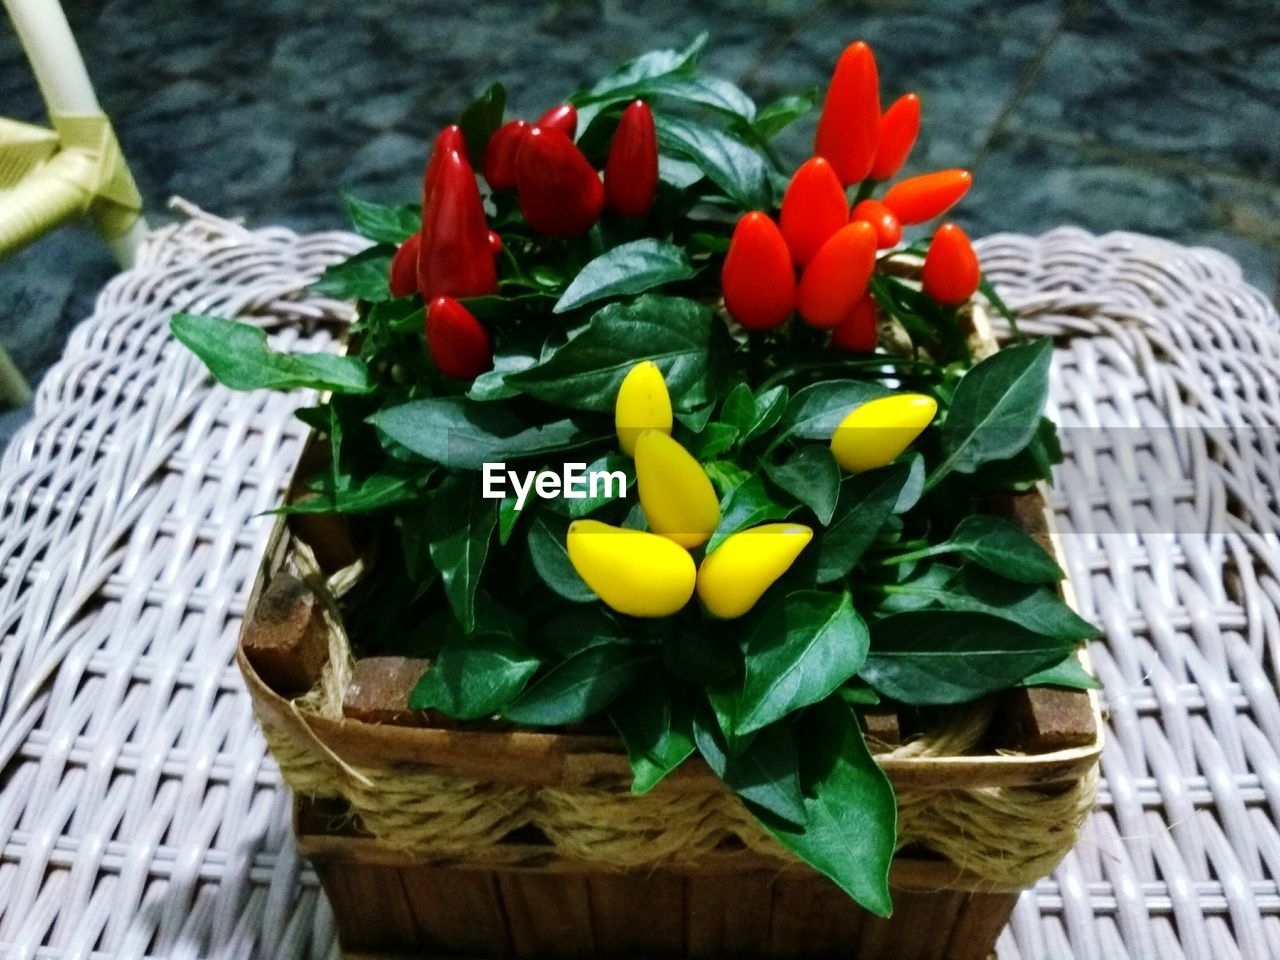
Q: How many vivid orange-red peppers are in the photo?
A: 9